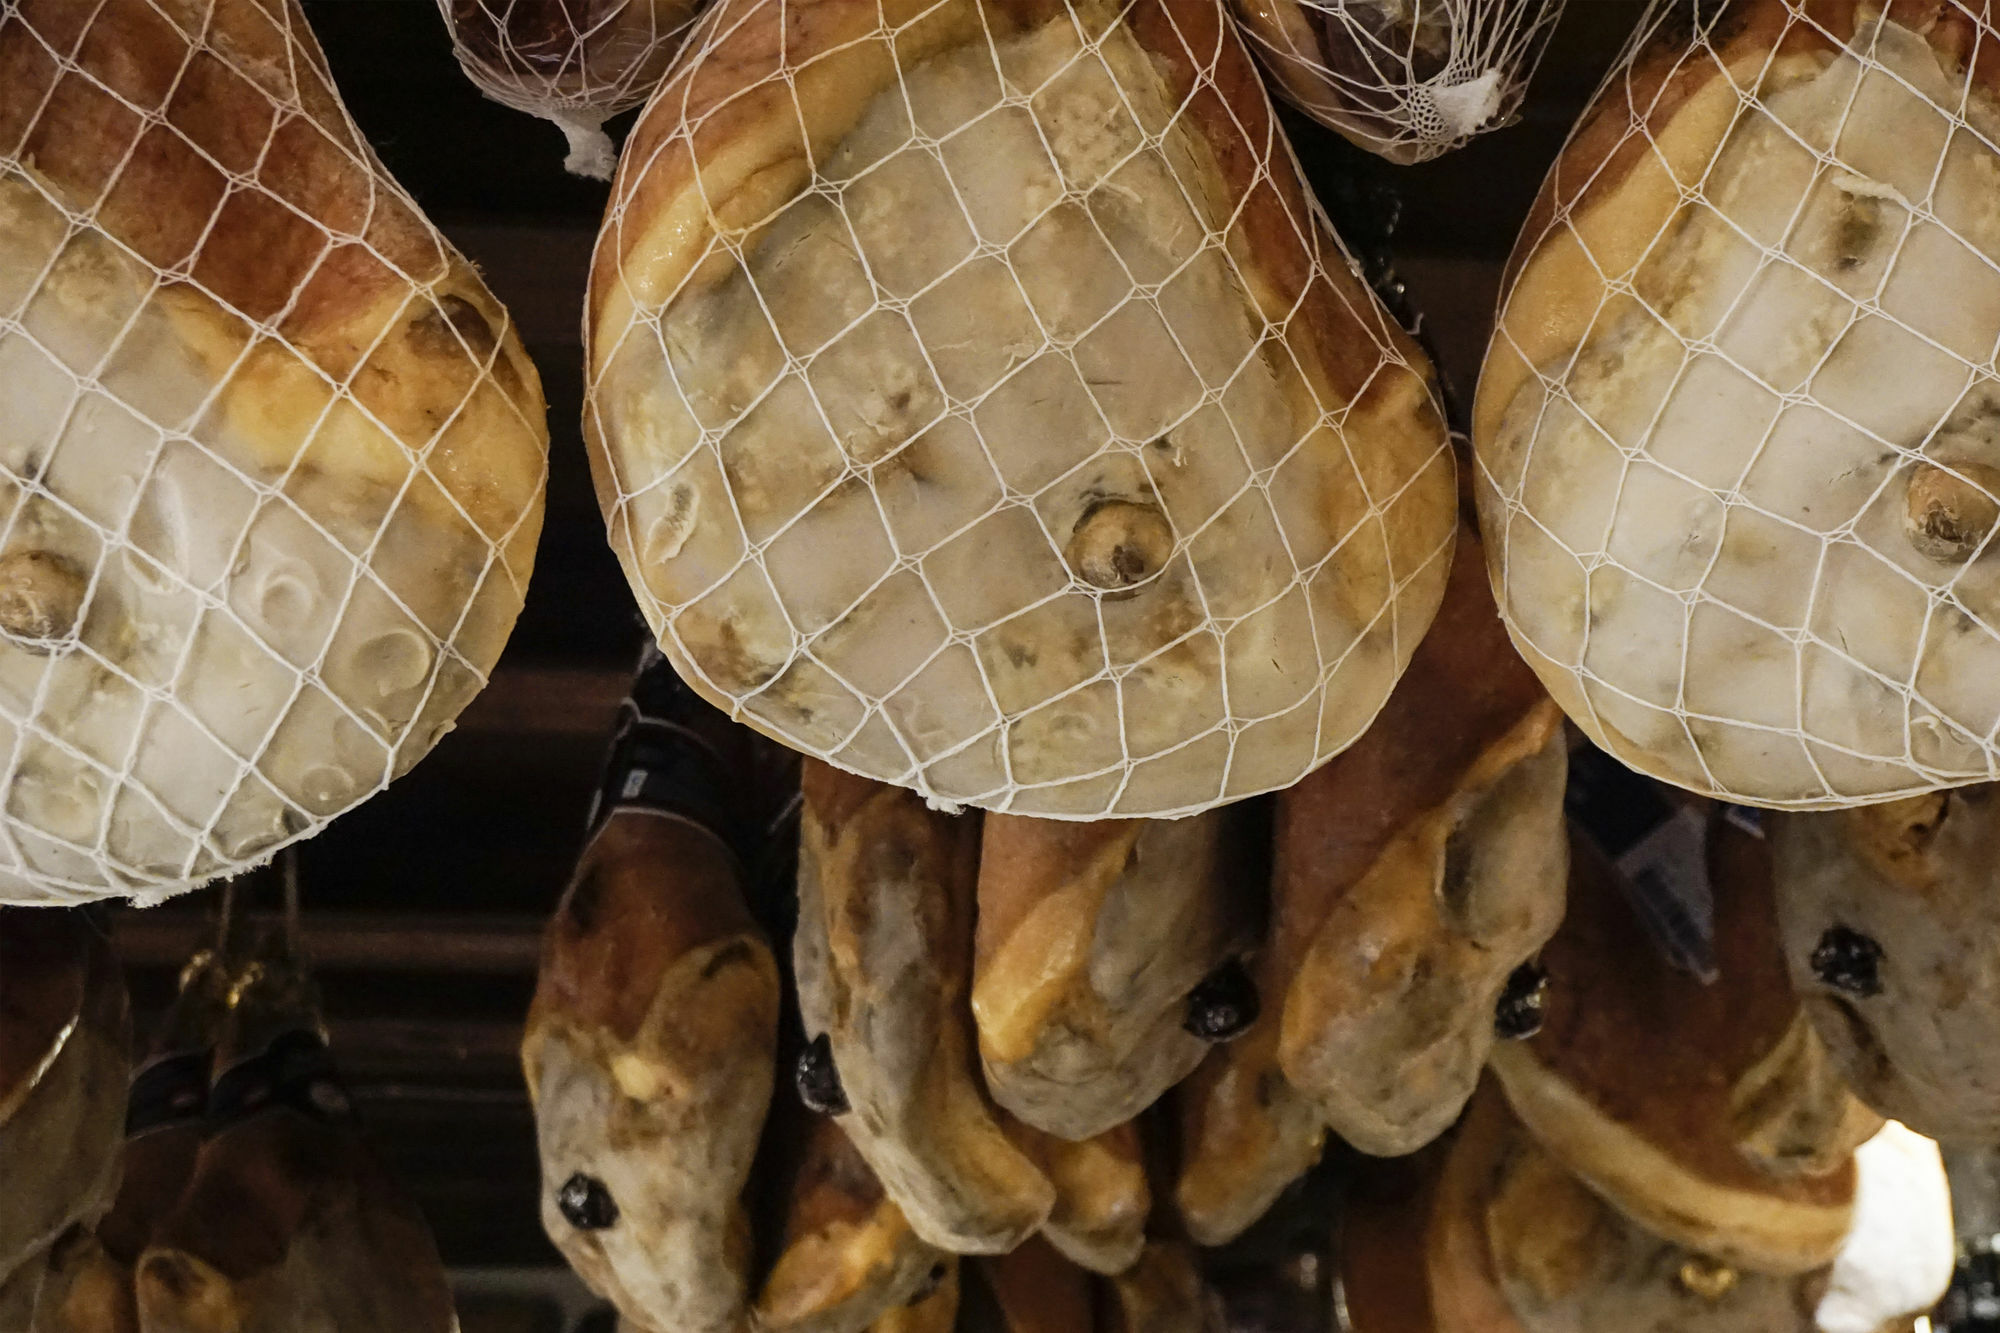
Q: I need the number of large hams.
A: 3